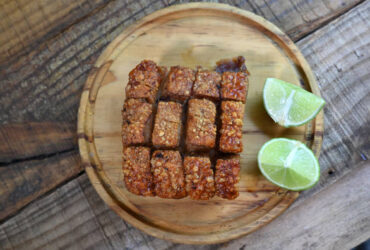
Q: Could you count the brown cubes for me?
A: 12